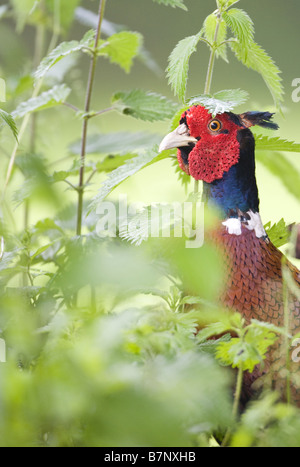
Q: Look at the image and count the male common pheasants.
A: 1